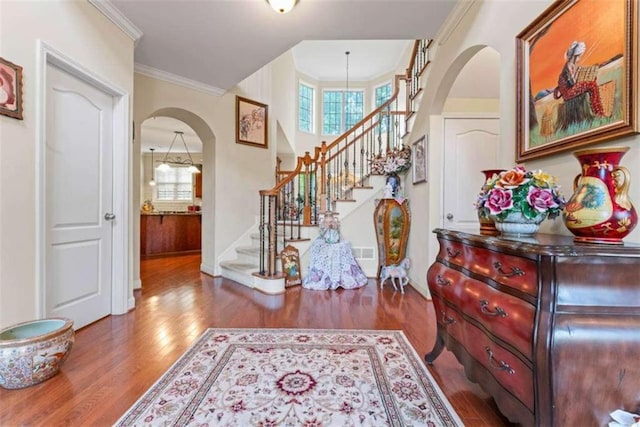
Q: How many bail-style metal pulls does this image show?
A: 6